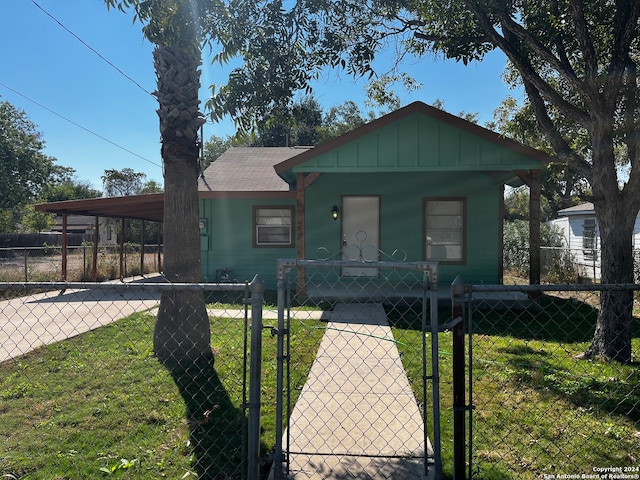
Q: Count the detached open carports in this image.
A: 1